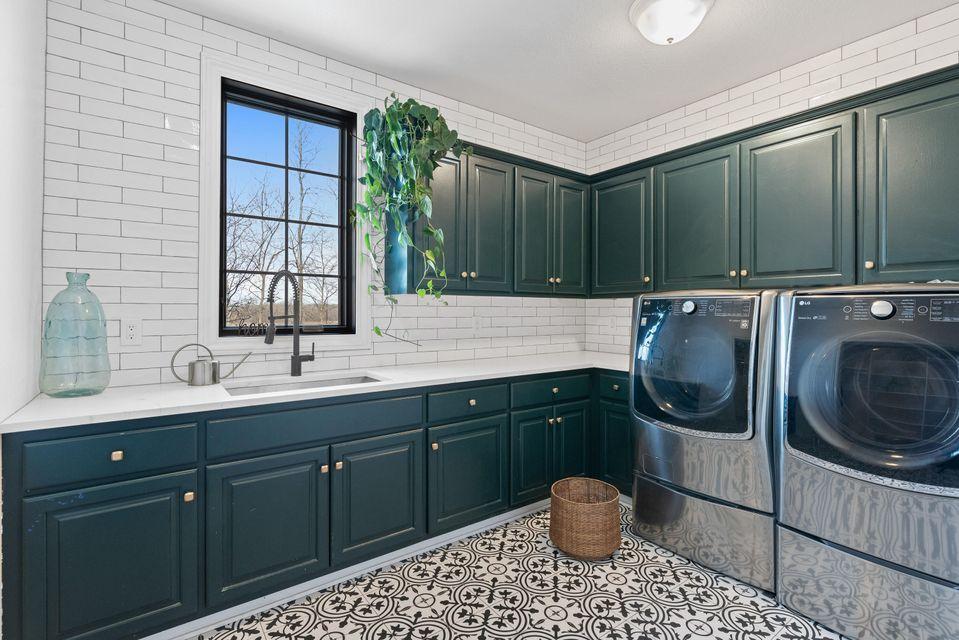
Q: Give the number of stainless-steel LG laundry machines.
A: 2